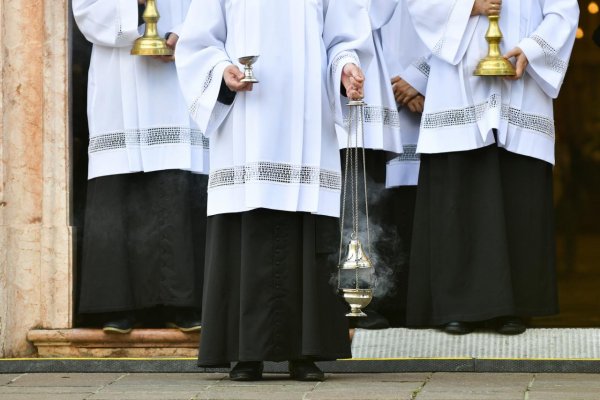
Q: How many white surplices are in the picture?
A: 5